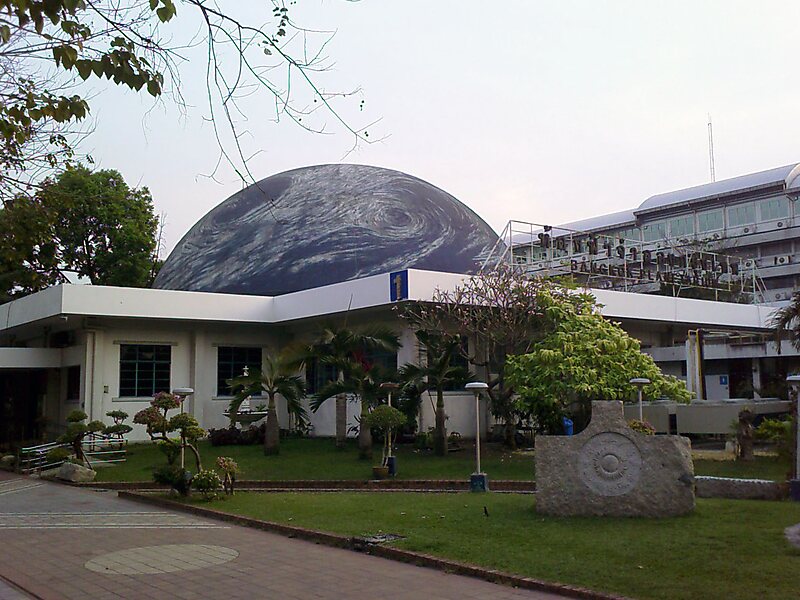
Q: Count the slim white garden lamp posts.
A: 5